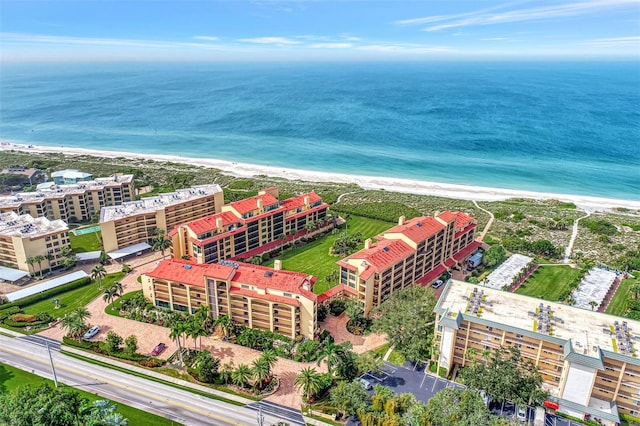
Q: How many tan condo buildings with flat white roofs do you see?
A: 4